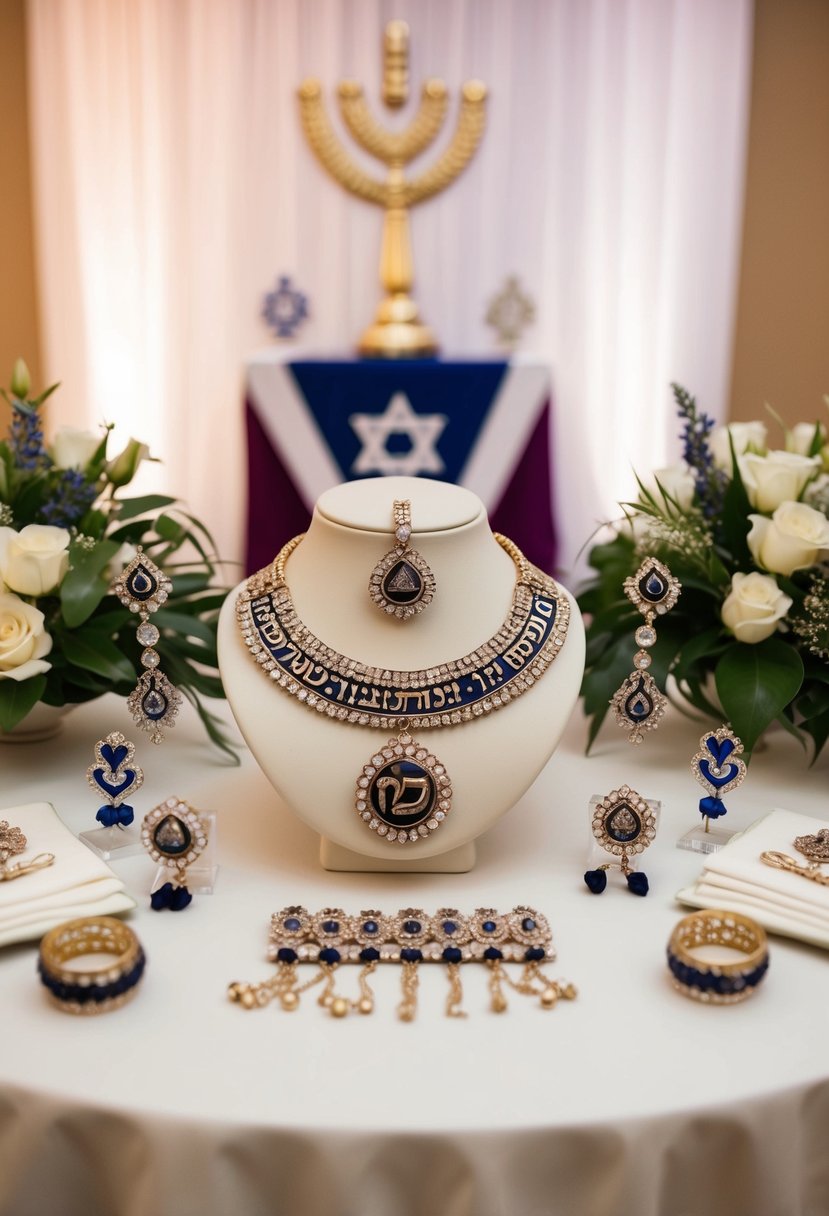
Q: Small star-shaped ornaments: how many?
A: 2